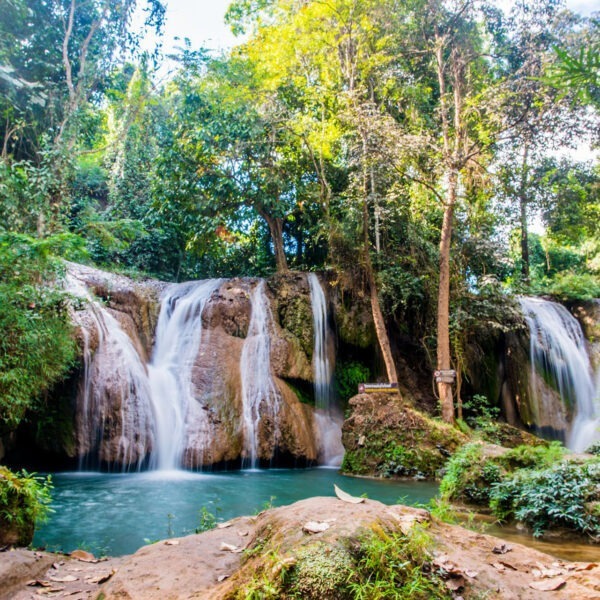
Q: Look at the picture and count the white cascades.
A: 5